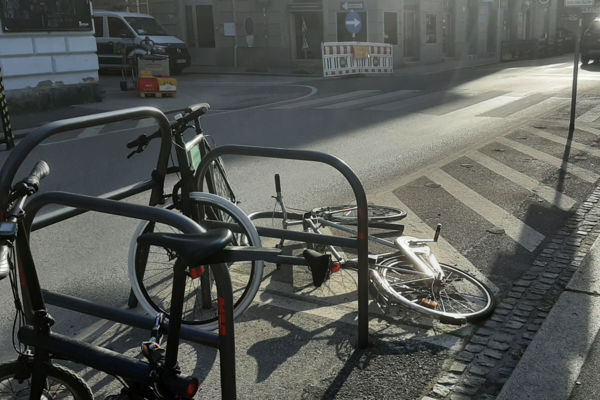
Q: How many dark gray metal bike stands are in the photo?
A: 3